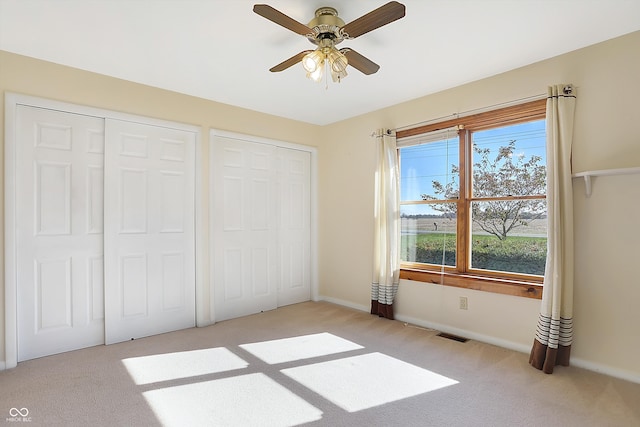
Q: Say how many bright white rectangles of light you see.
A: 4